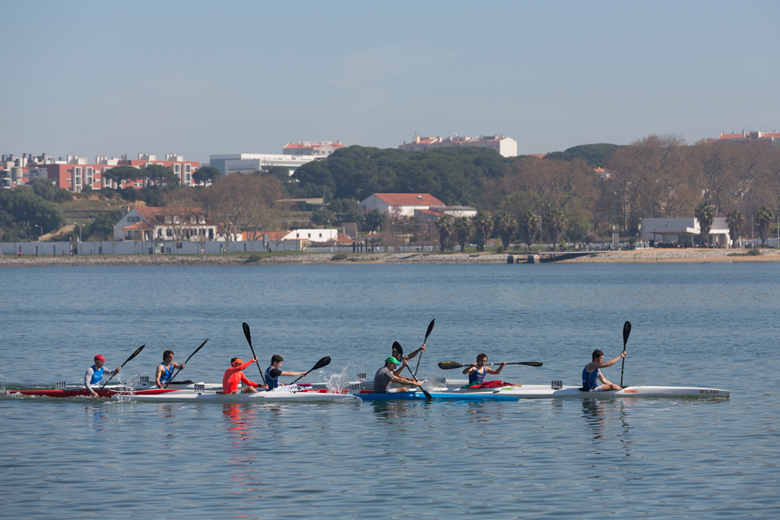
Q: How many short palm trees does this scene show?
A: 9